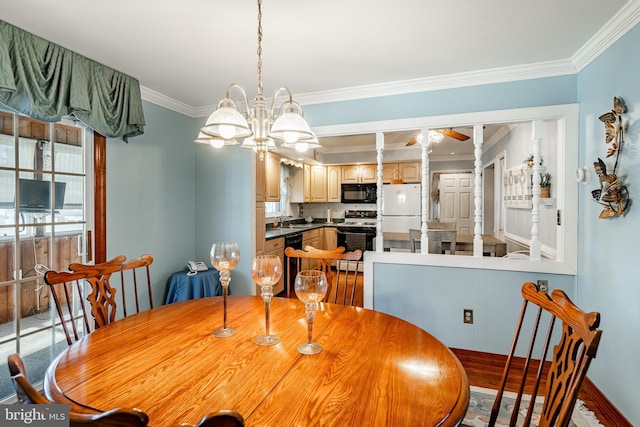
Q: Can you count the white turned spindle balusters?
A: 4